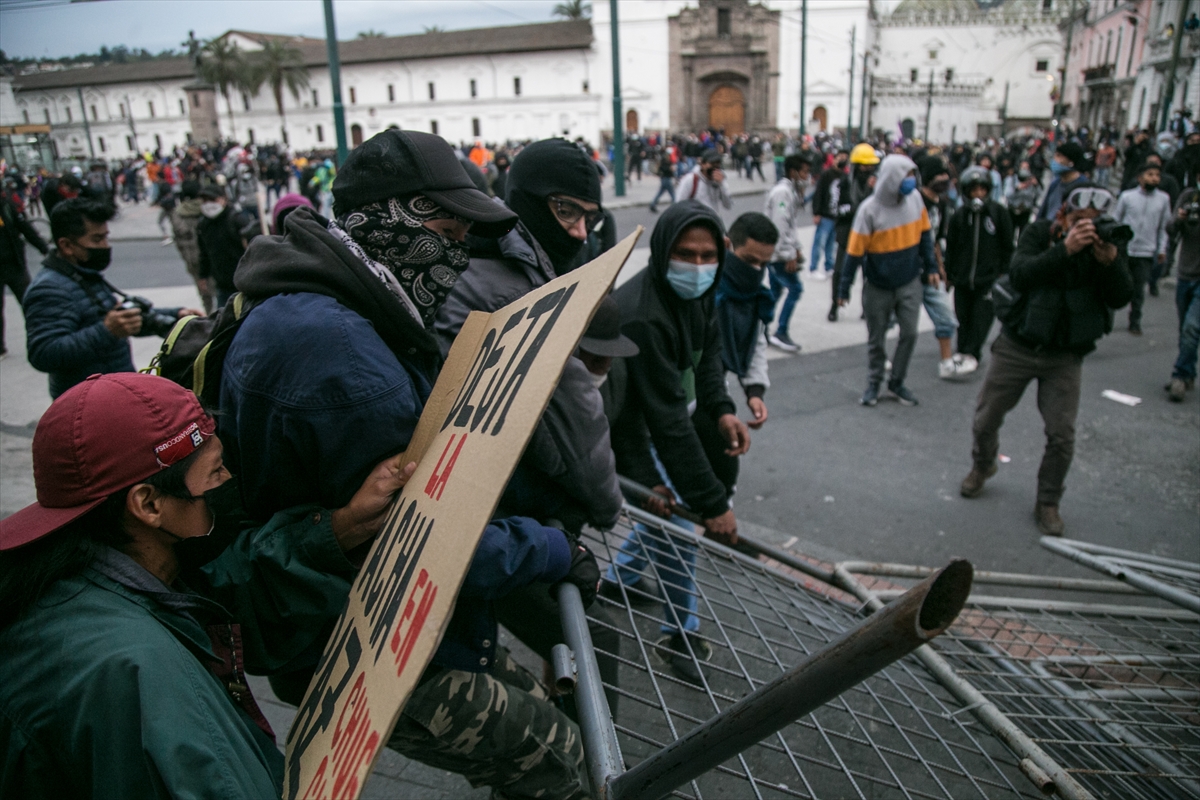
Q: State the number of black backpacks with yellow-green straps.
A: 1